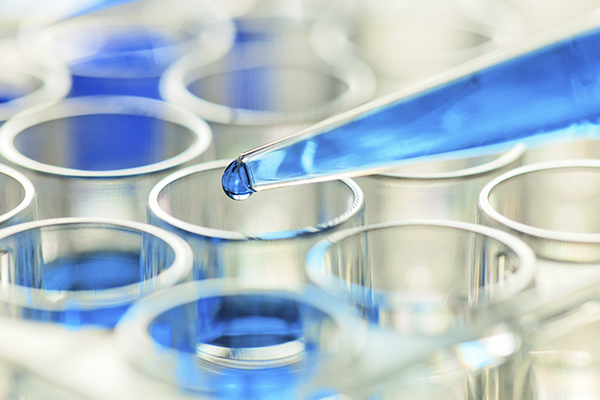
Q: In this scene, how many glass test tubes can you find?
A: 12